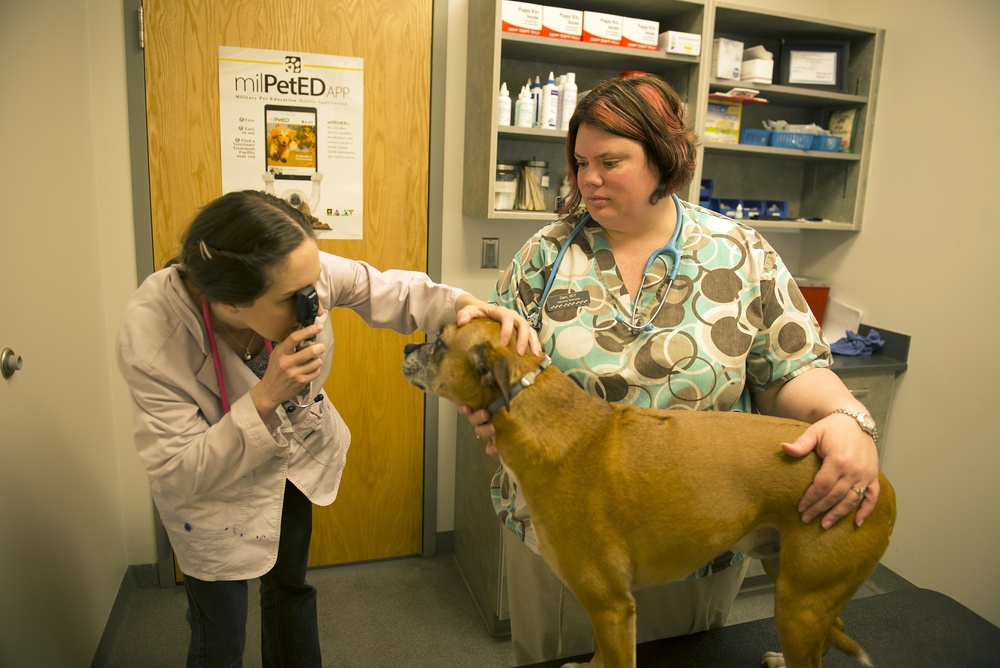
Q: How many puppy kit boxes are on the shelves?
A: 4